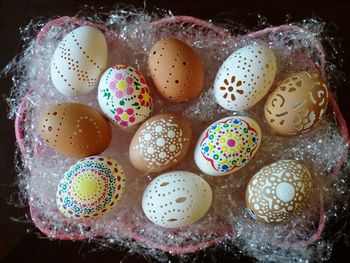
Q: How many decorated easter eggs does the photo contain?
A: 11